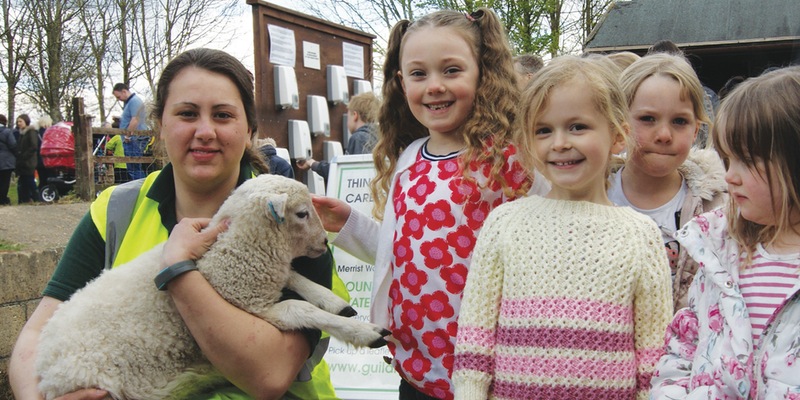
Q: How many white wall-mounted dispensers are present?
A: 9